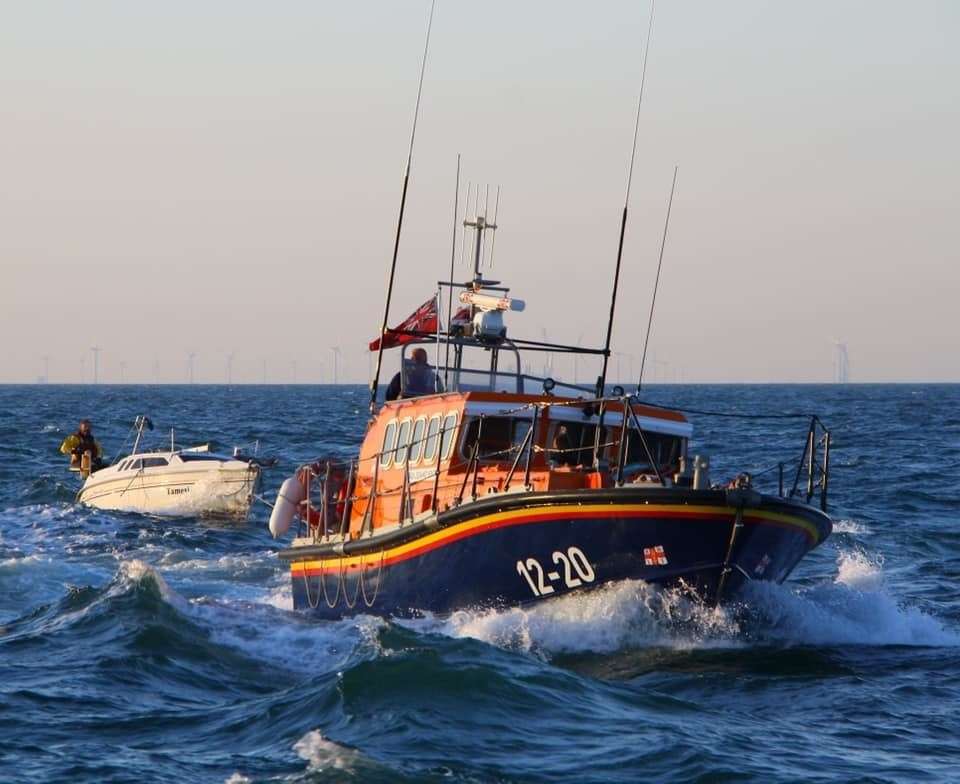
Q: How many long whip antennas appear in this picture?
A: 4